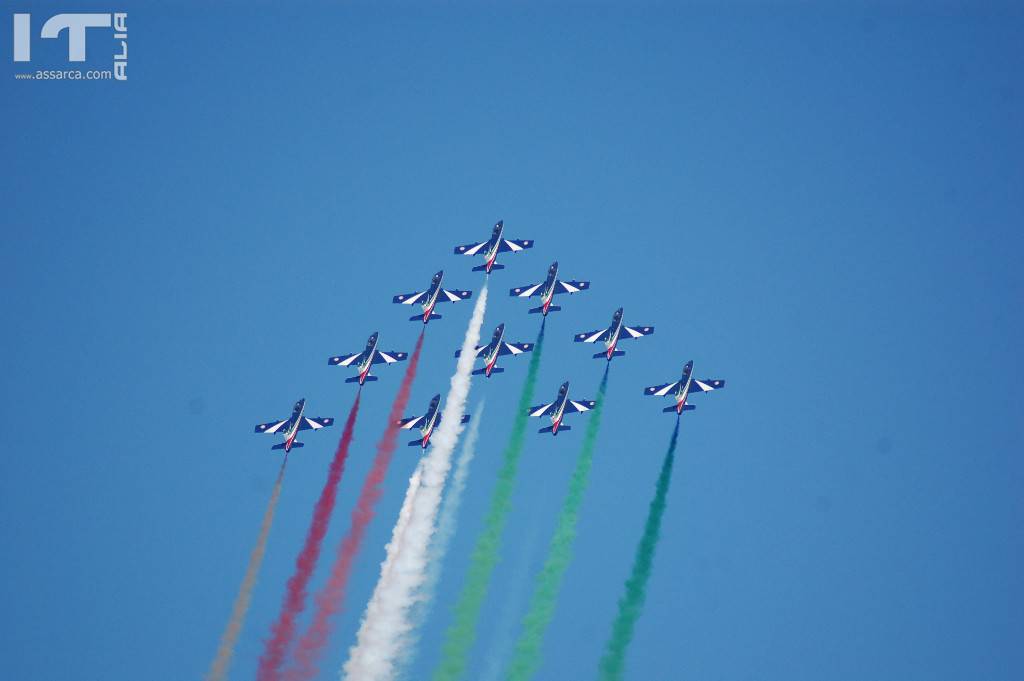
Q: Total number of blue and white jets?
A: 10